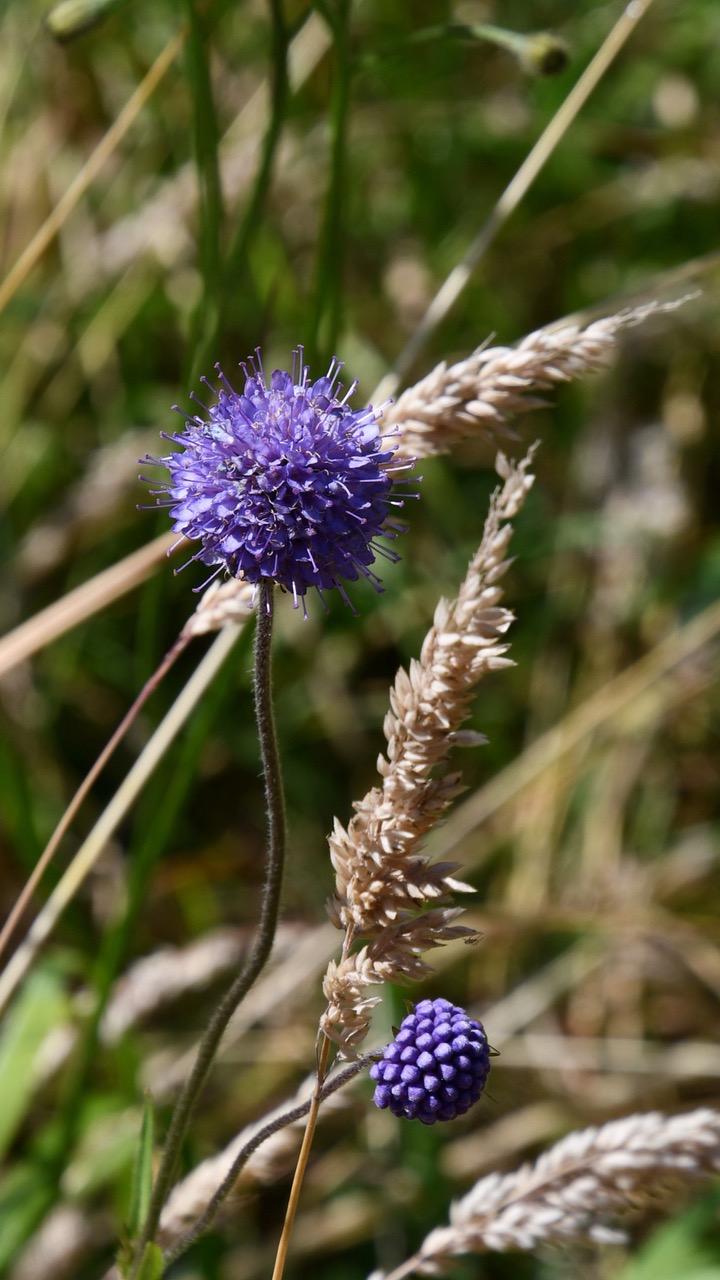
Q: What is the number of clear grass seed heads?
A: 3